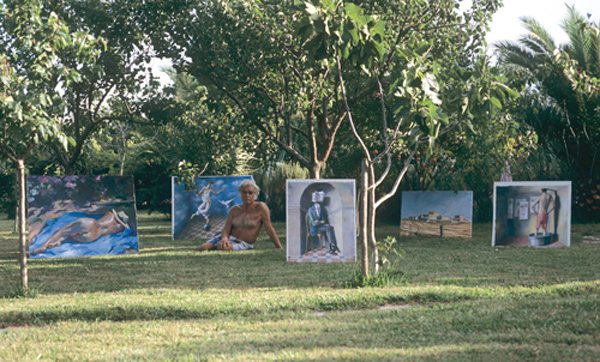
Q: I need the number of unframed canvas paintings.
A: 5